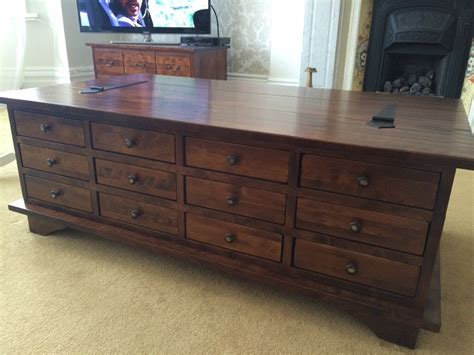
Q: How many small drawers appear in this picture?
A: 12